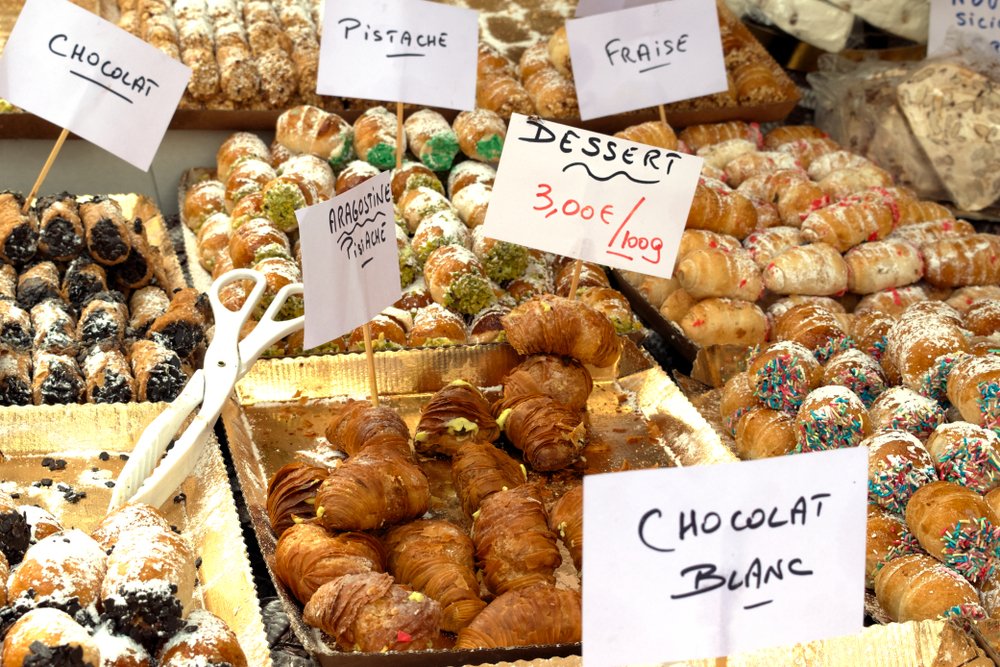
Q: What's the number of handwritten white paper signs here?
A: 7